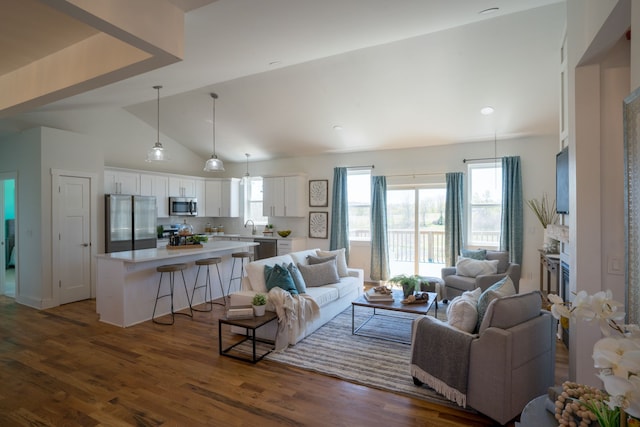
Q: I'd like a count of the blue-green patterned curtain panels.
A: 4